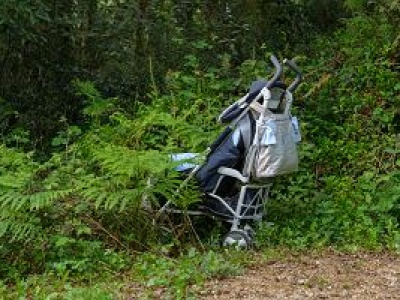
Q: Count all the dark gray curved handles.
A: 2